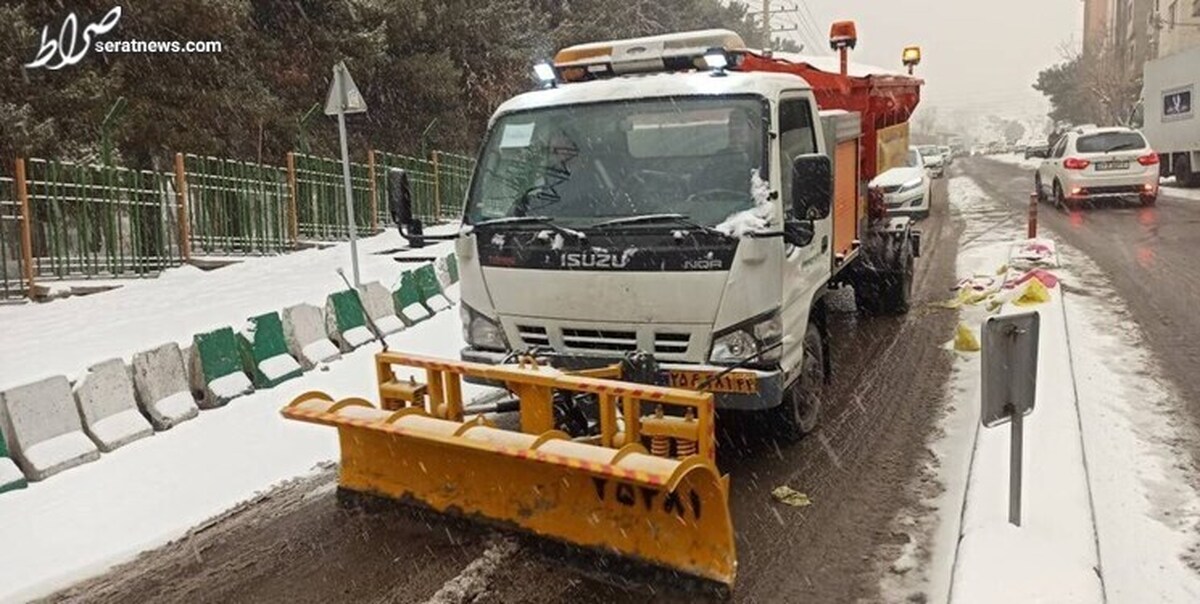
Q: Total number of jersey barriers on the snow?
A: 12